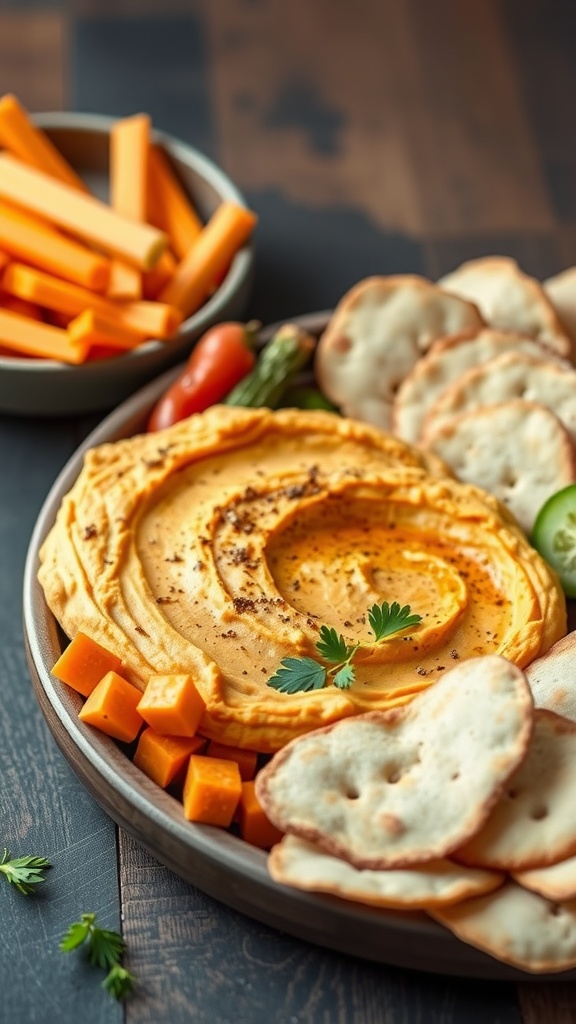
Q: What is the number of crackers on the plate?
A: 12